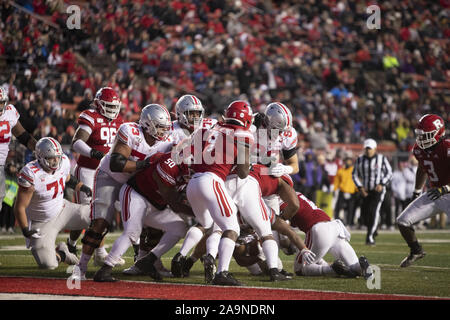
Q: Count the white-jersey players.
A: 5